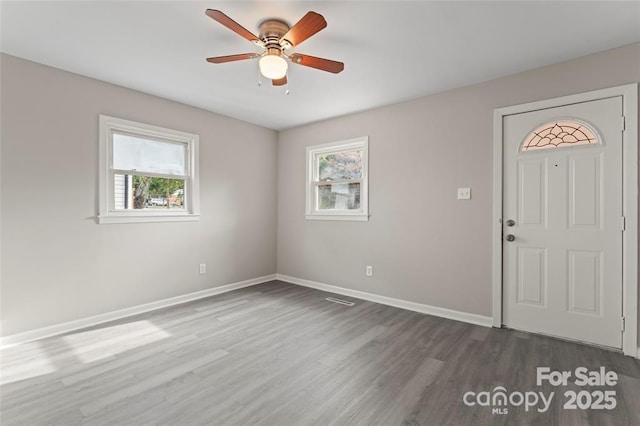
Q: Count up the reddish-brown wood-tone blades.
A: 5